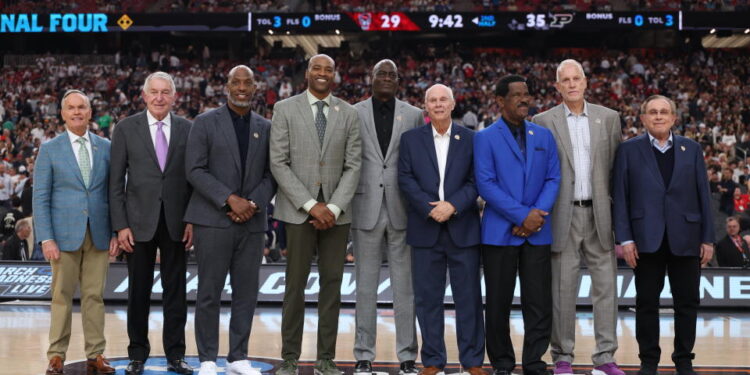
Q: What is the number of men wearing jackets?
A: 9